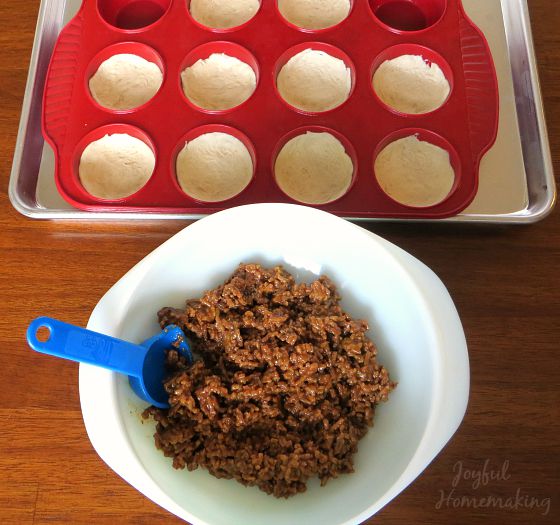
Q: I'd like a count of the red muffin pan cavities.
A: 12